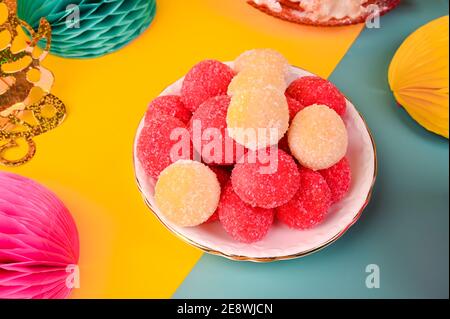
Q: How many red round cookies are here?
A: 11